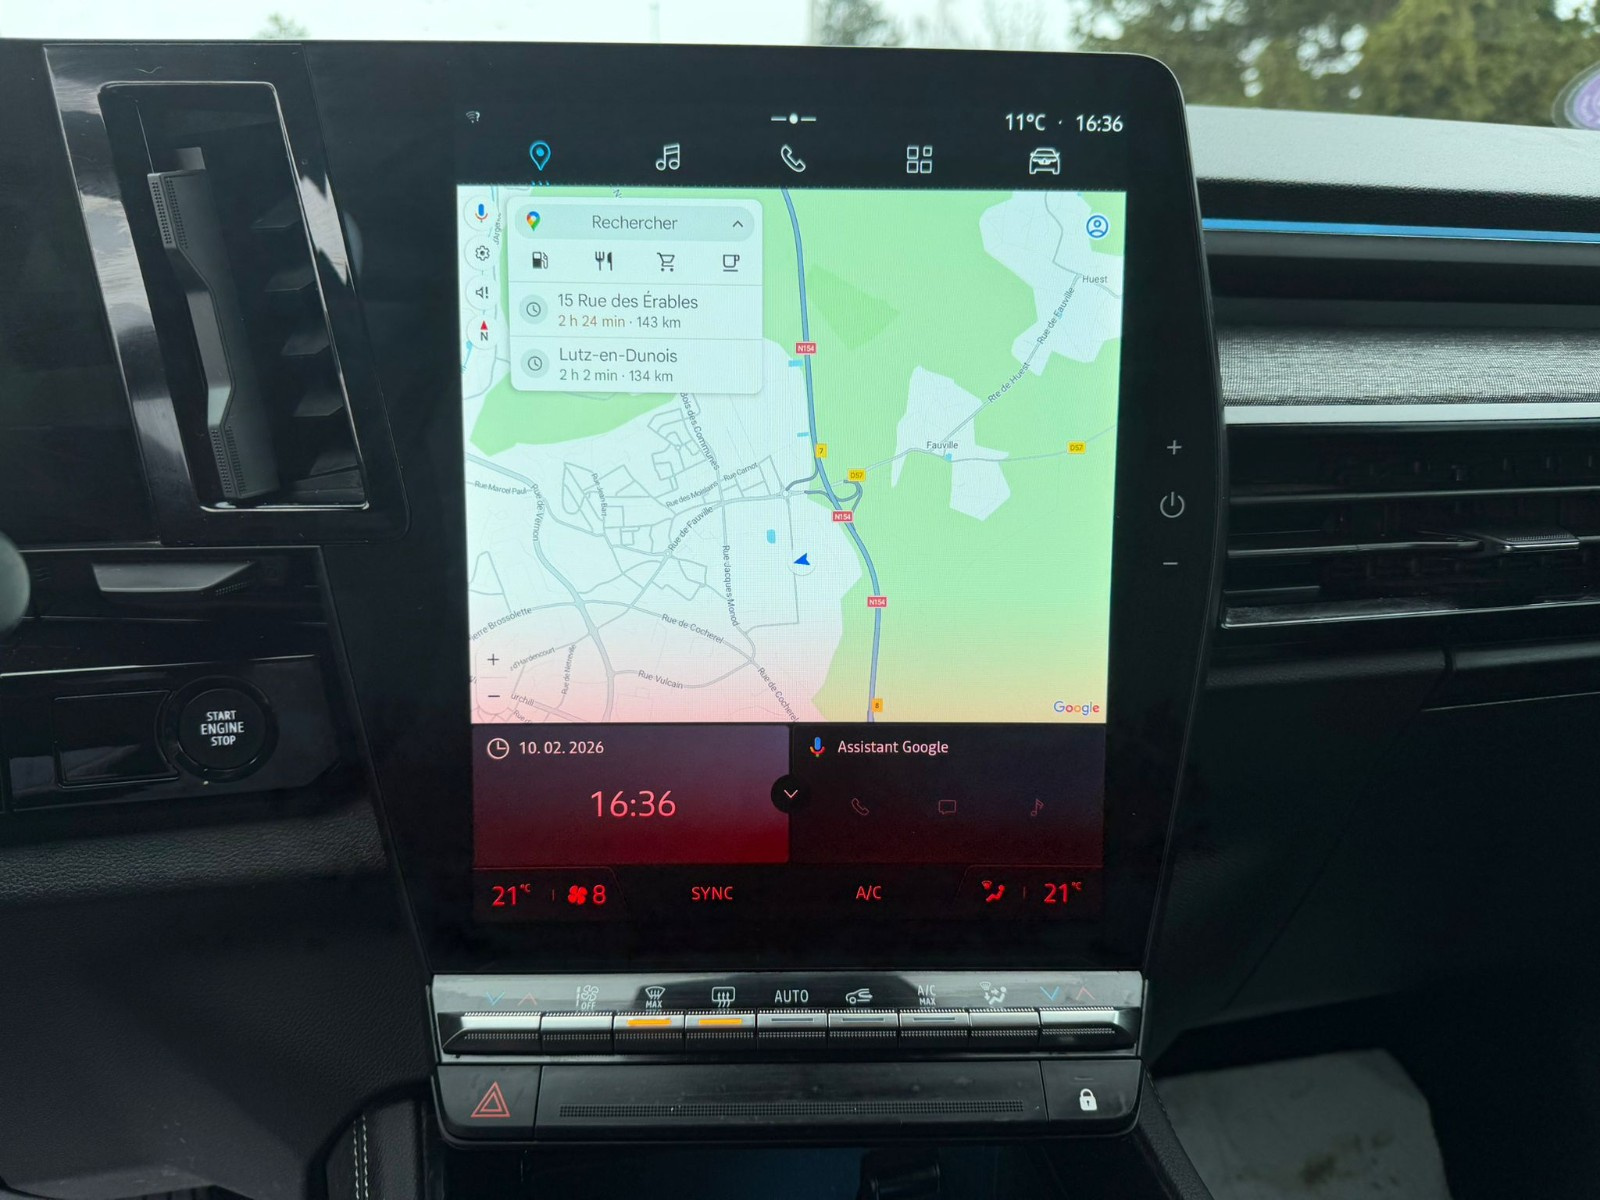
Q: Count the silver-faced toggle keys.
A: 9